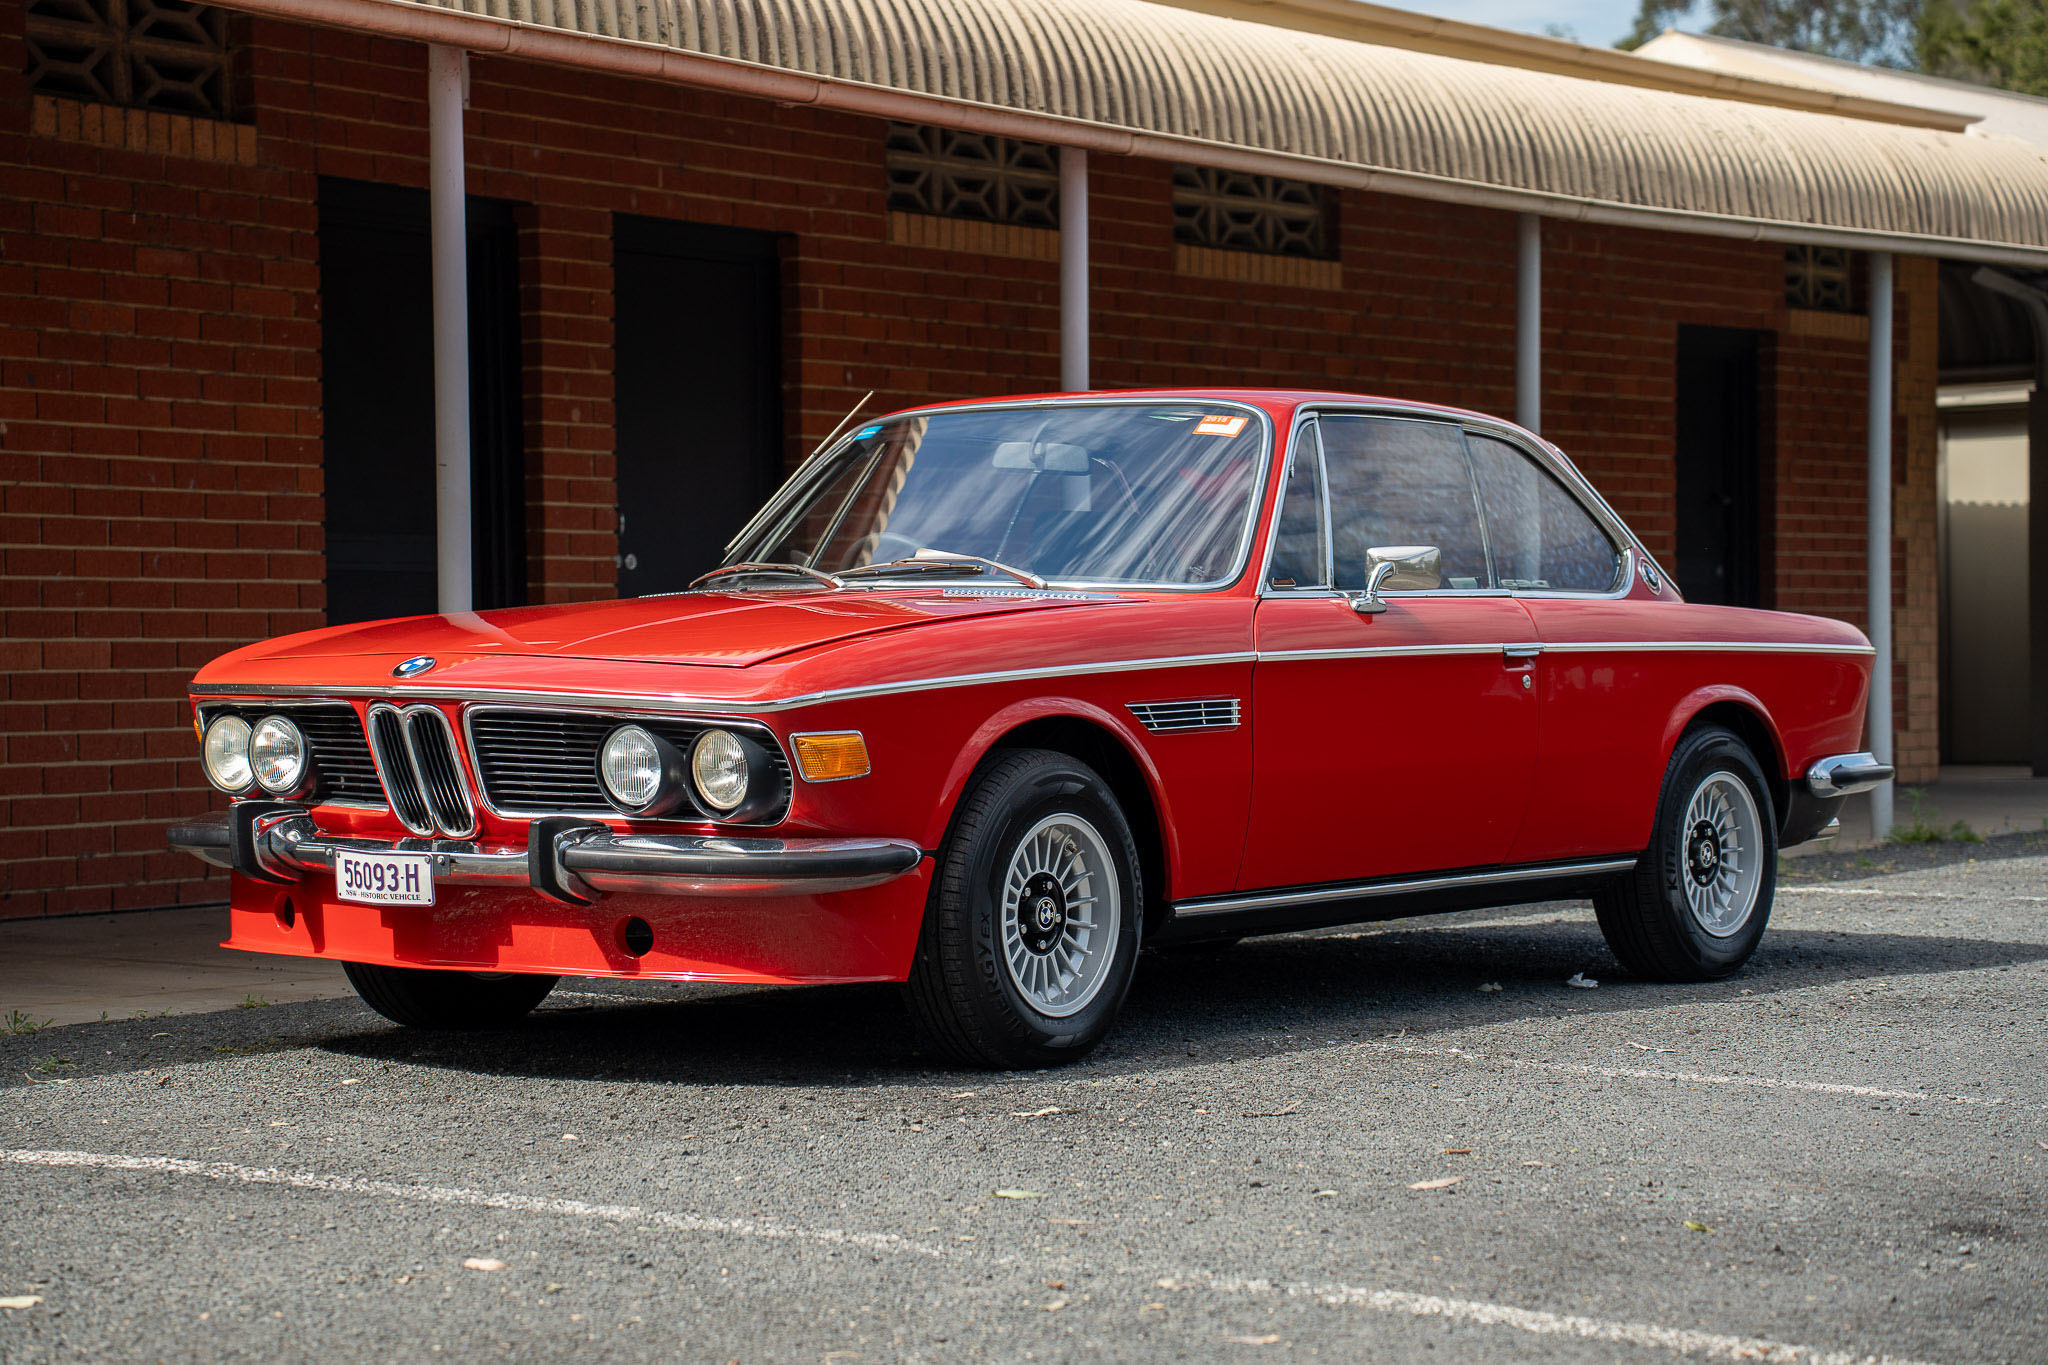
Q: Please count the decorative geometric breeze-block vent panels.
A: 4